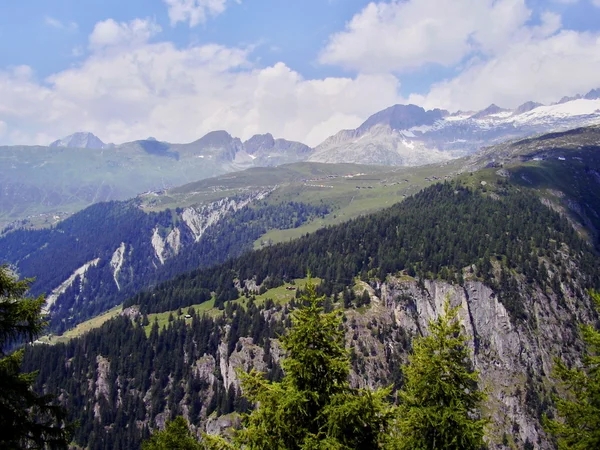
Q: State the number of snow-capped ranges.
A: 1